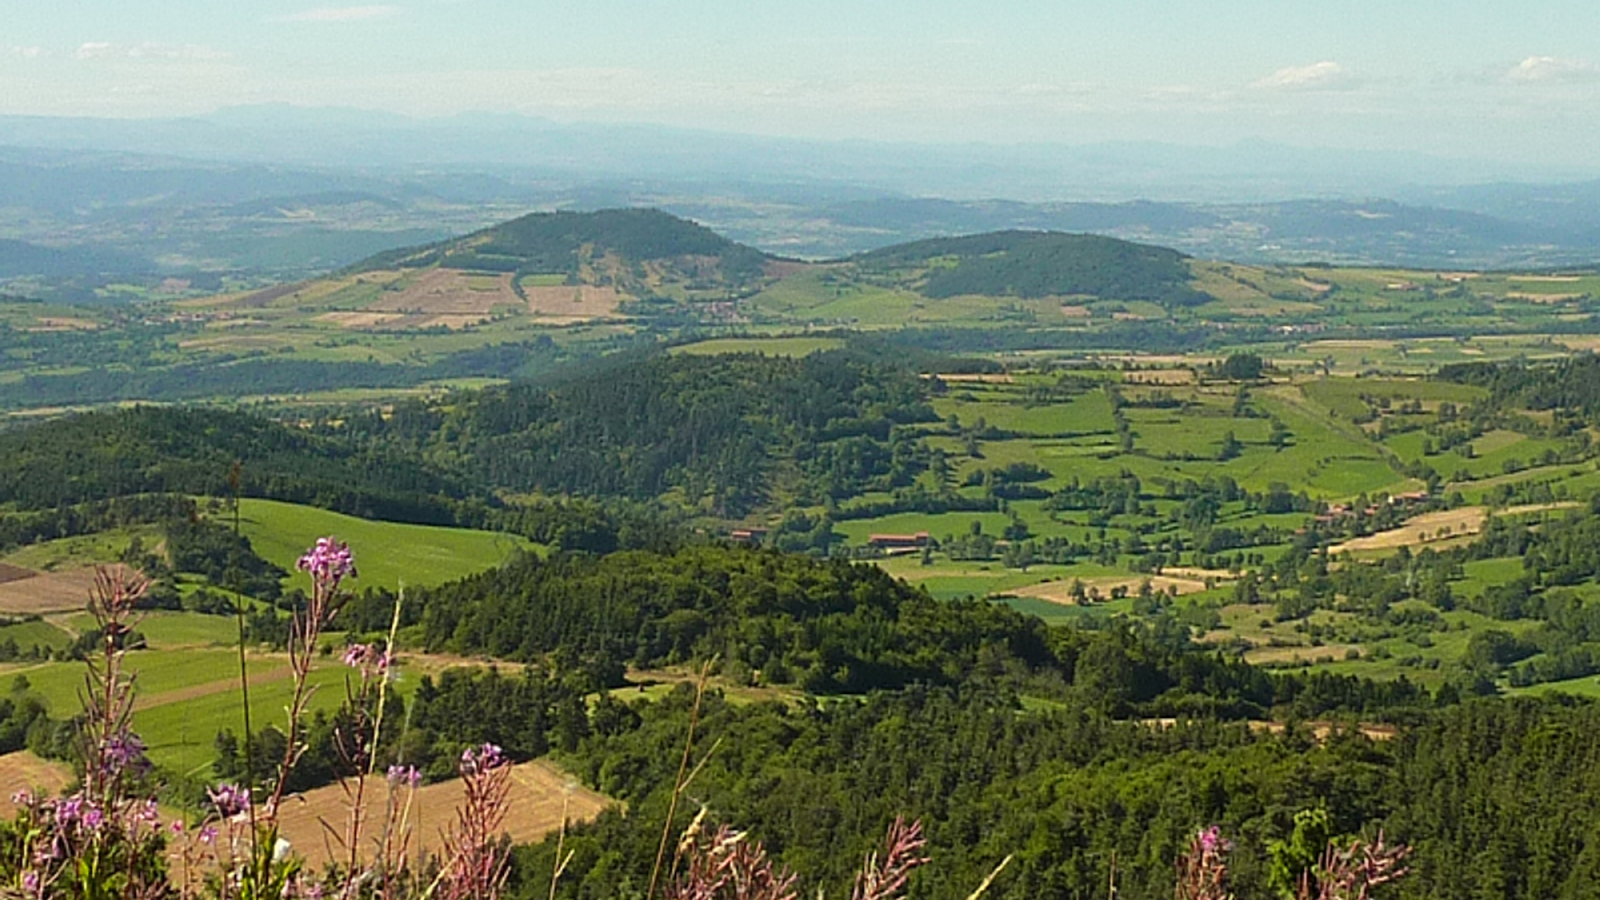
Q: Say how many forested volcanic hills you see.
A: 2